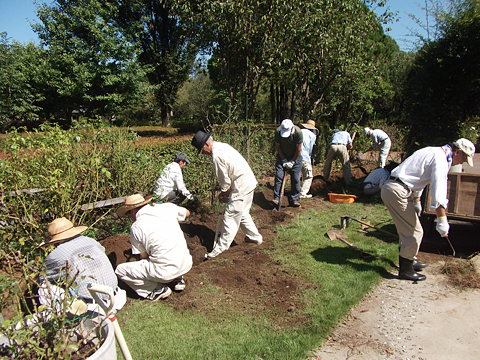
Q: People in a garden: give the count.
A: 10